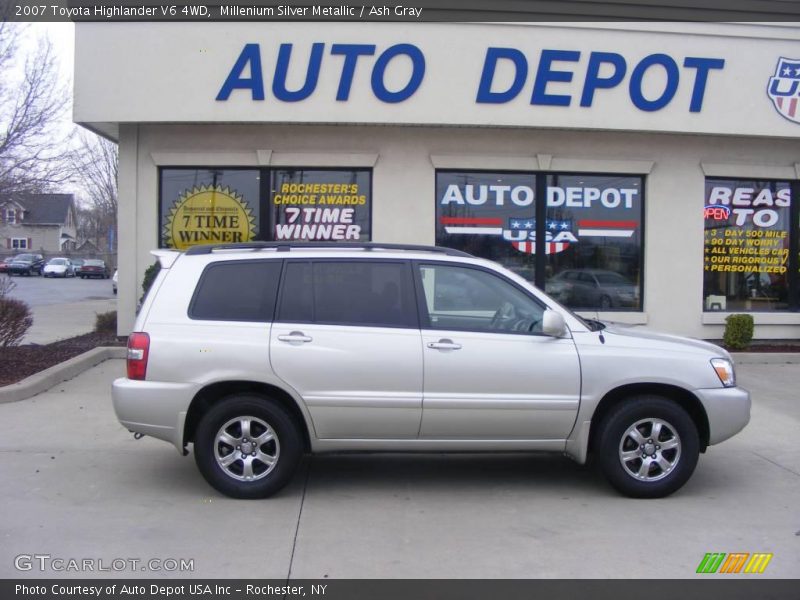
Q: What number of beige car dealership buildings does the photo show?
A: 1